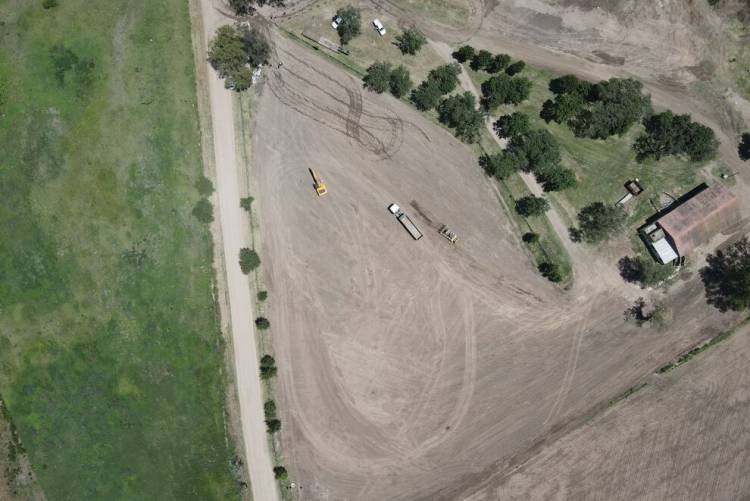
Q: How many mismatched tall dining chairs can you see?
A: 0